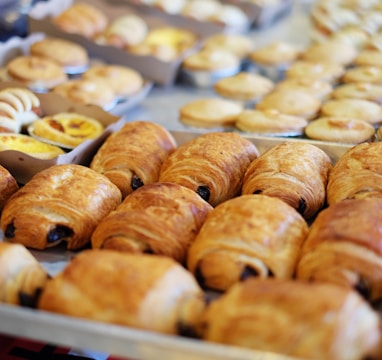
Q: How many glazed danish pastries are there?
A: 12